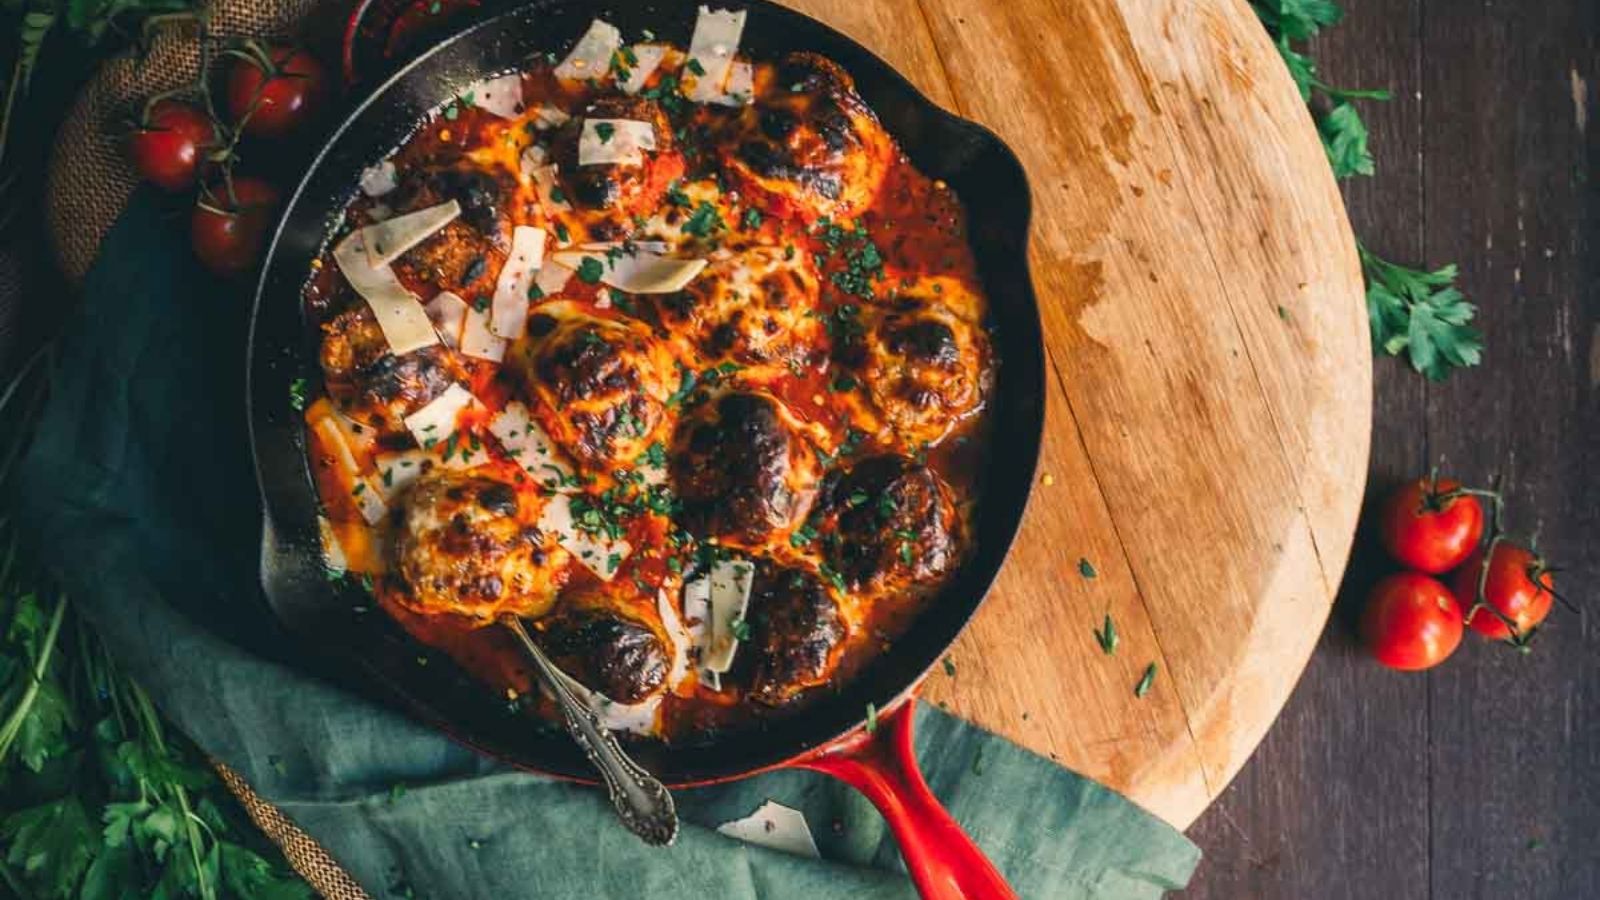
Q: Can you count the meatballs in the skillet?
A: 12